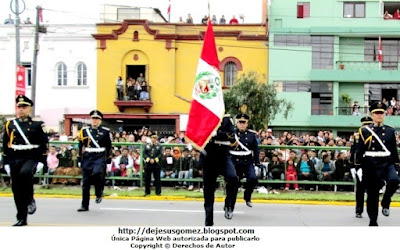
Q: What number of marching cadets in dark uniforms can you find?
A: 6